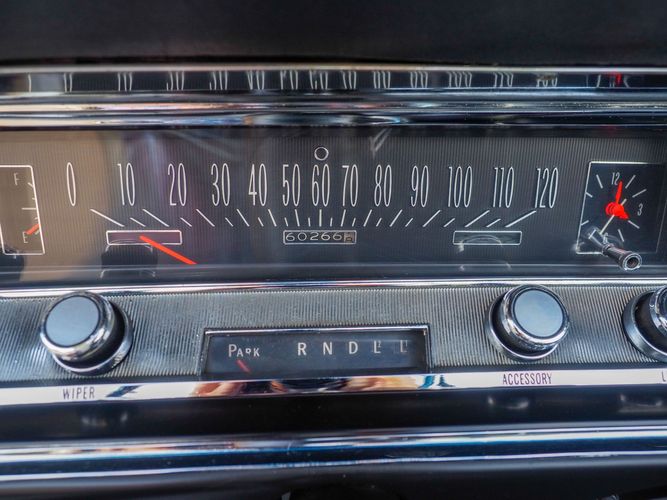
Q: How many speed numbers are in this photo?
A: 13